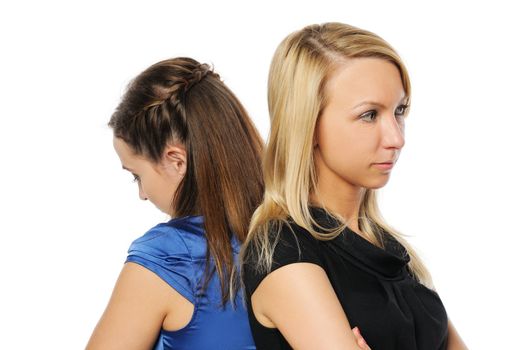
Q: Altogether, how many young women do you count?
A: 2